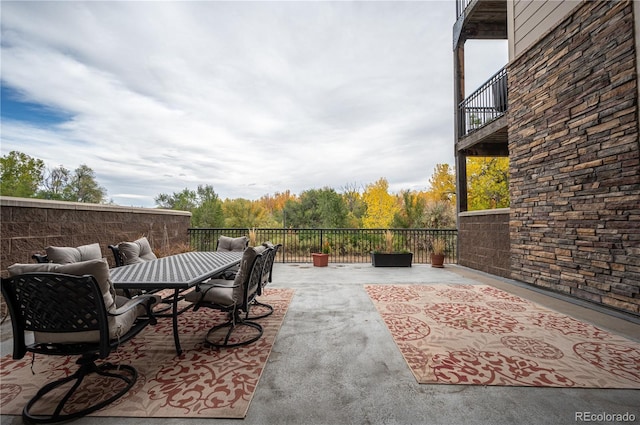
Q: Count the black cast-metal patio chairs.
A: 6